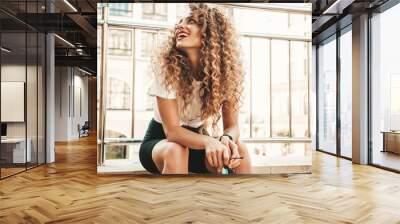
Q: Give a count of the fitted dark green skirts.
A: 1